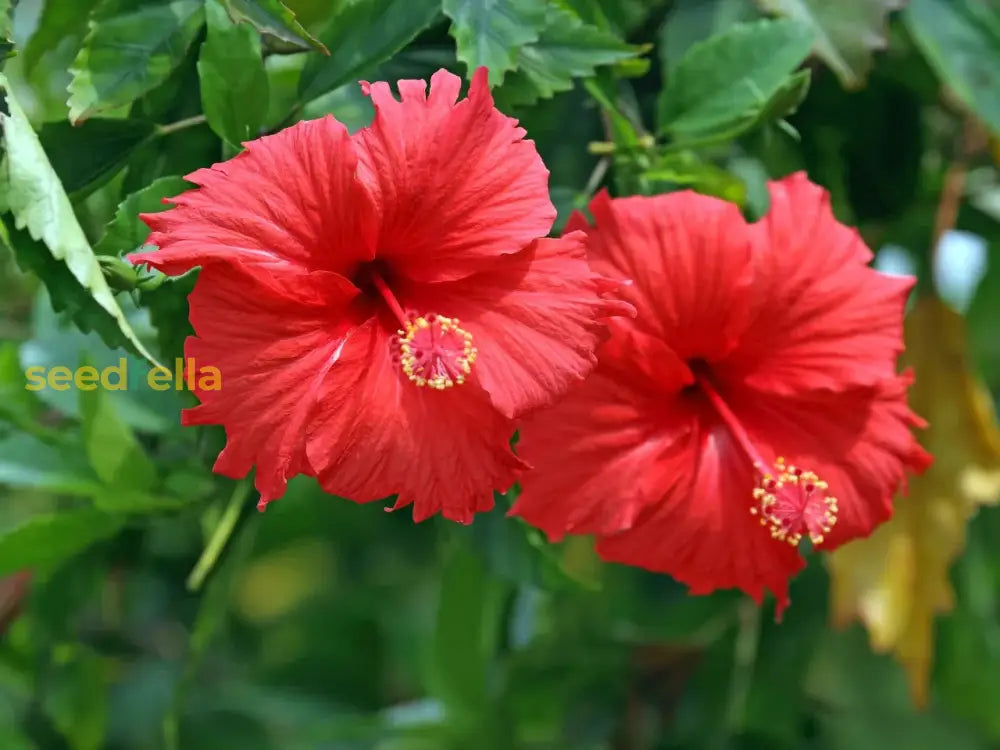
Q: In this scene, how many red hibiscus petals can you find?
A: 10